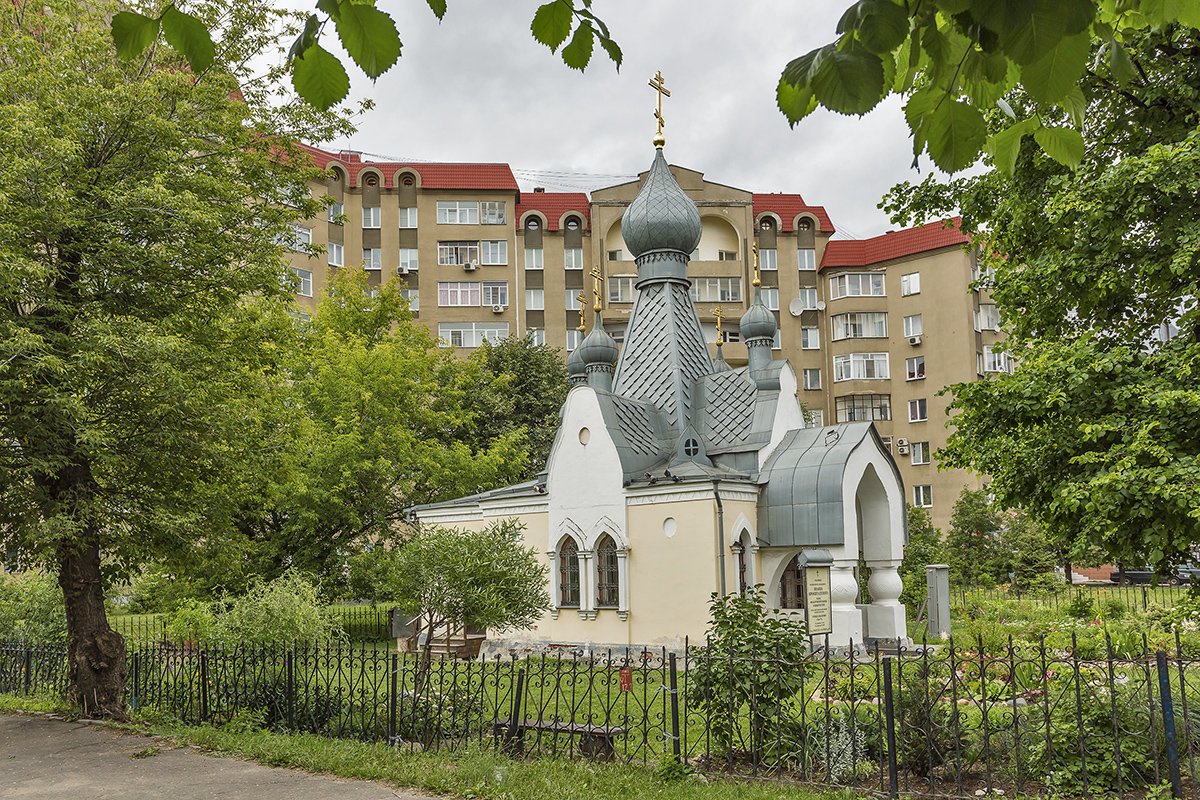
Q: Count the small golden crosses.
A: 4